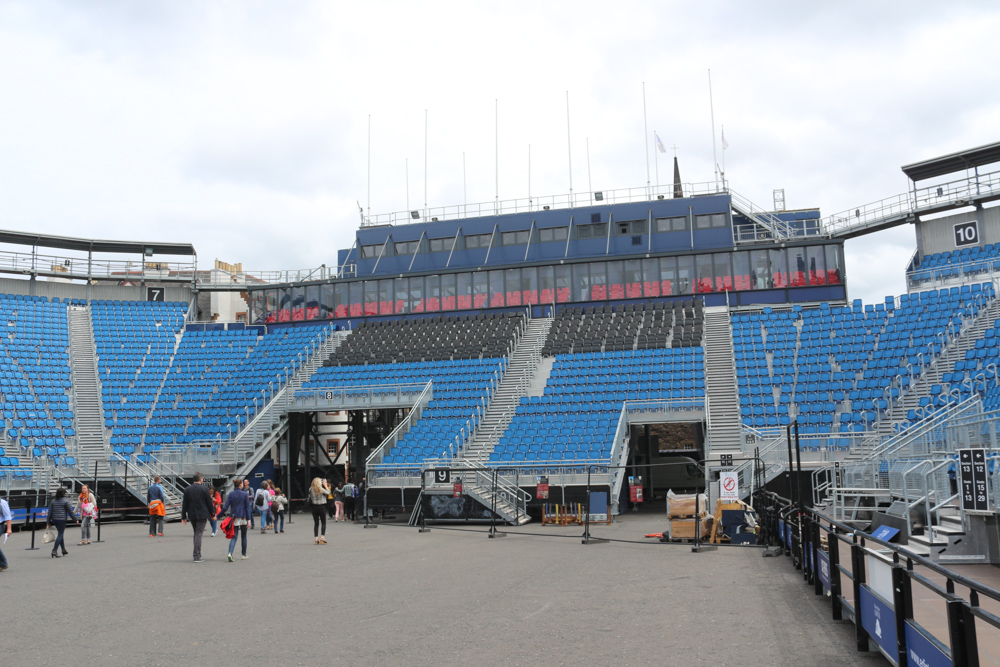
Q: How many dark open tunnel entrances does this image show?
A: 2